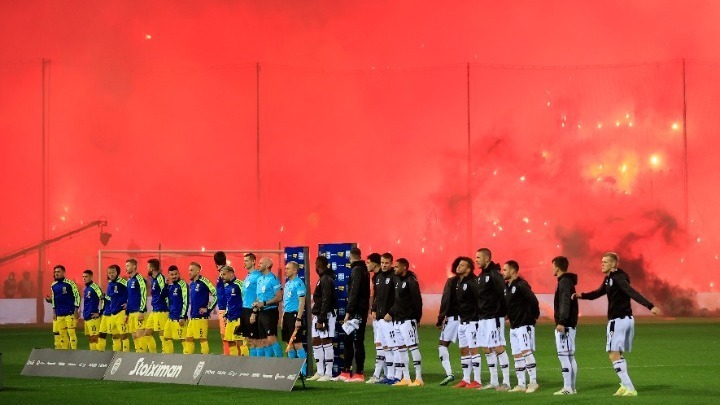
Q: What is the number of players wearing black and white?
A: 11